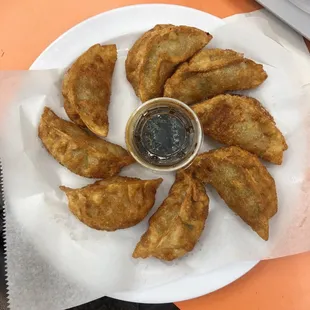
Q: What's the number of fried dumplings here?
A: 8